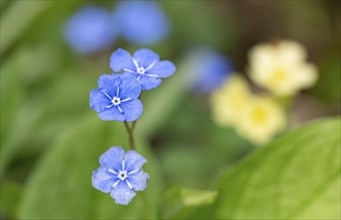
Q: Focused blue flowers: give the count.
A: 3